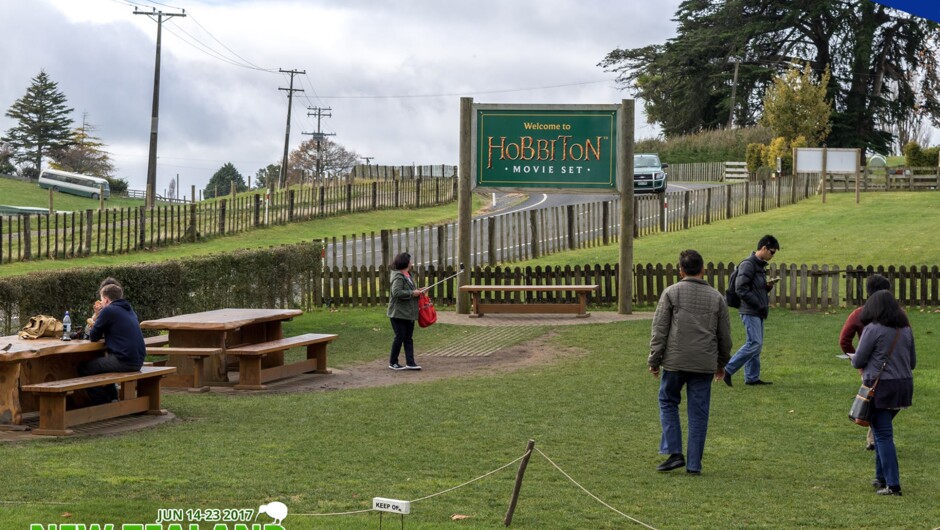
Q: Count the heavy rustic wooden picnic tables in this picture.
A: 2